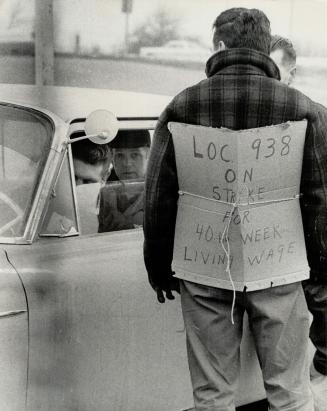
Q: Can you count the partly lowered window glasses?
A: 1